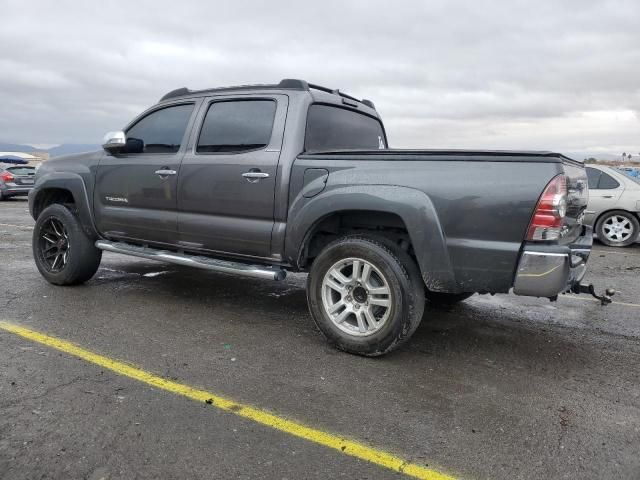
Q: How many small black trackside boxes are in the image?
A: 0